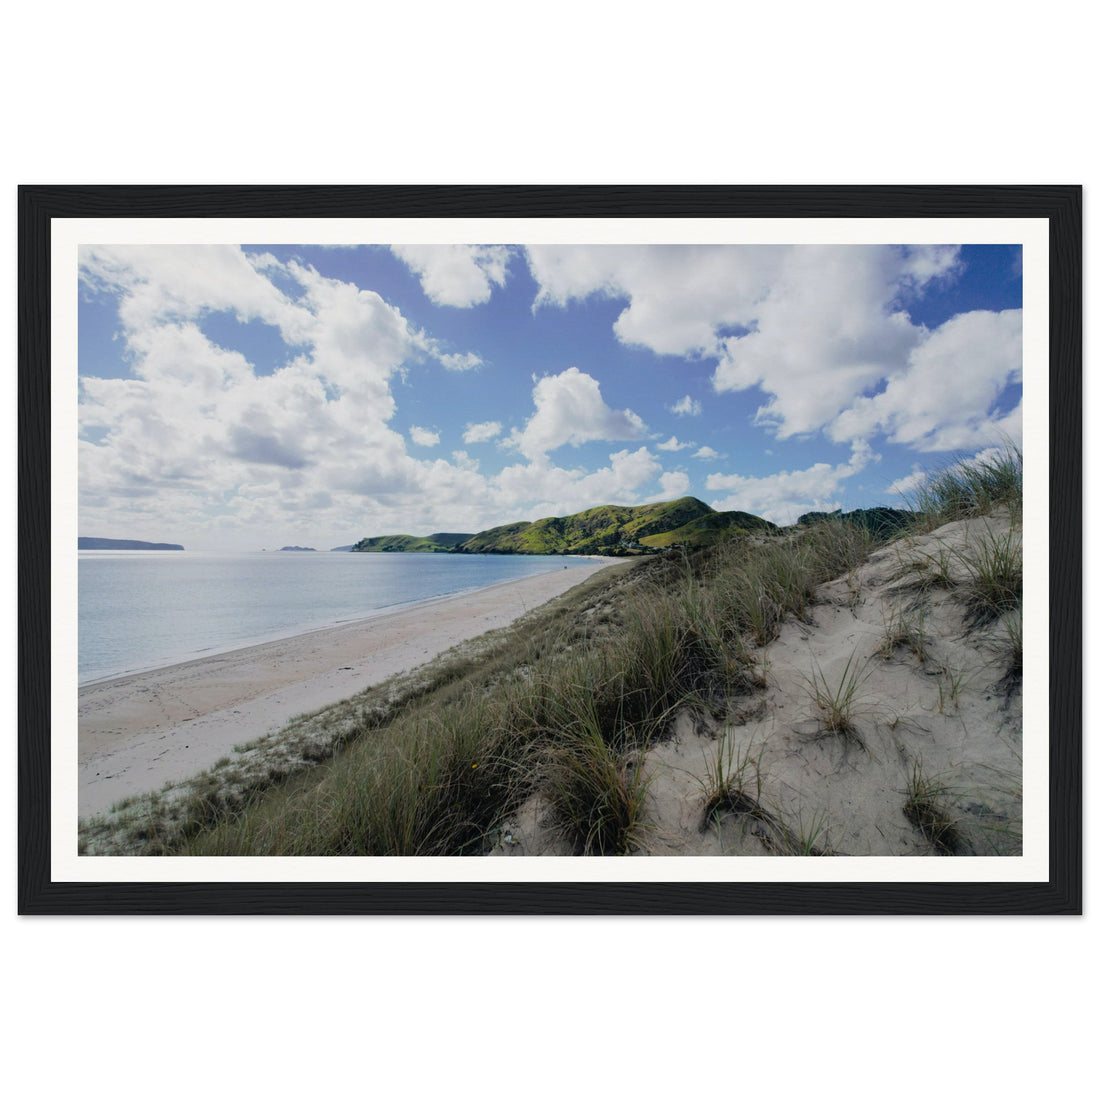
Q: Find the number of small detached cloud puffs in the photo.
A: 5